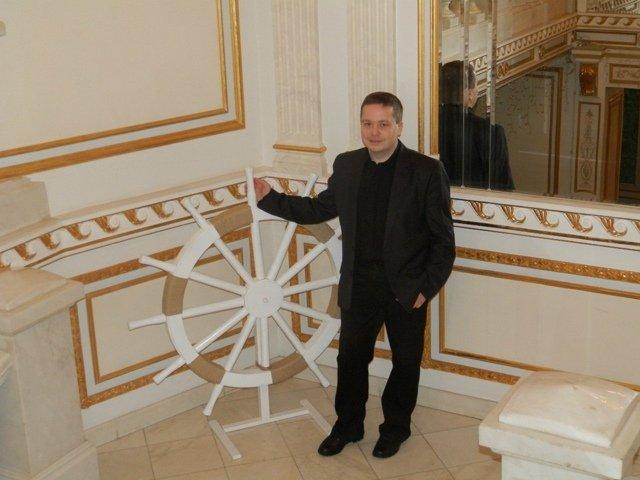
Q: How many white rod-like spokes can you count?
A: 12